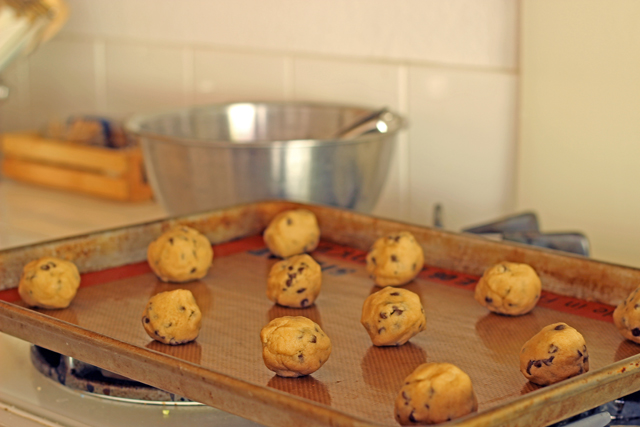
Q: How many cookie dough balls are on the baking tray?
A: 12